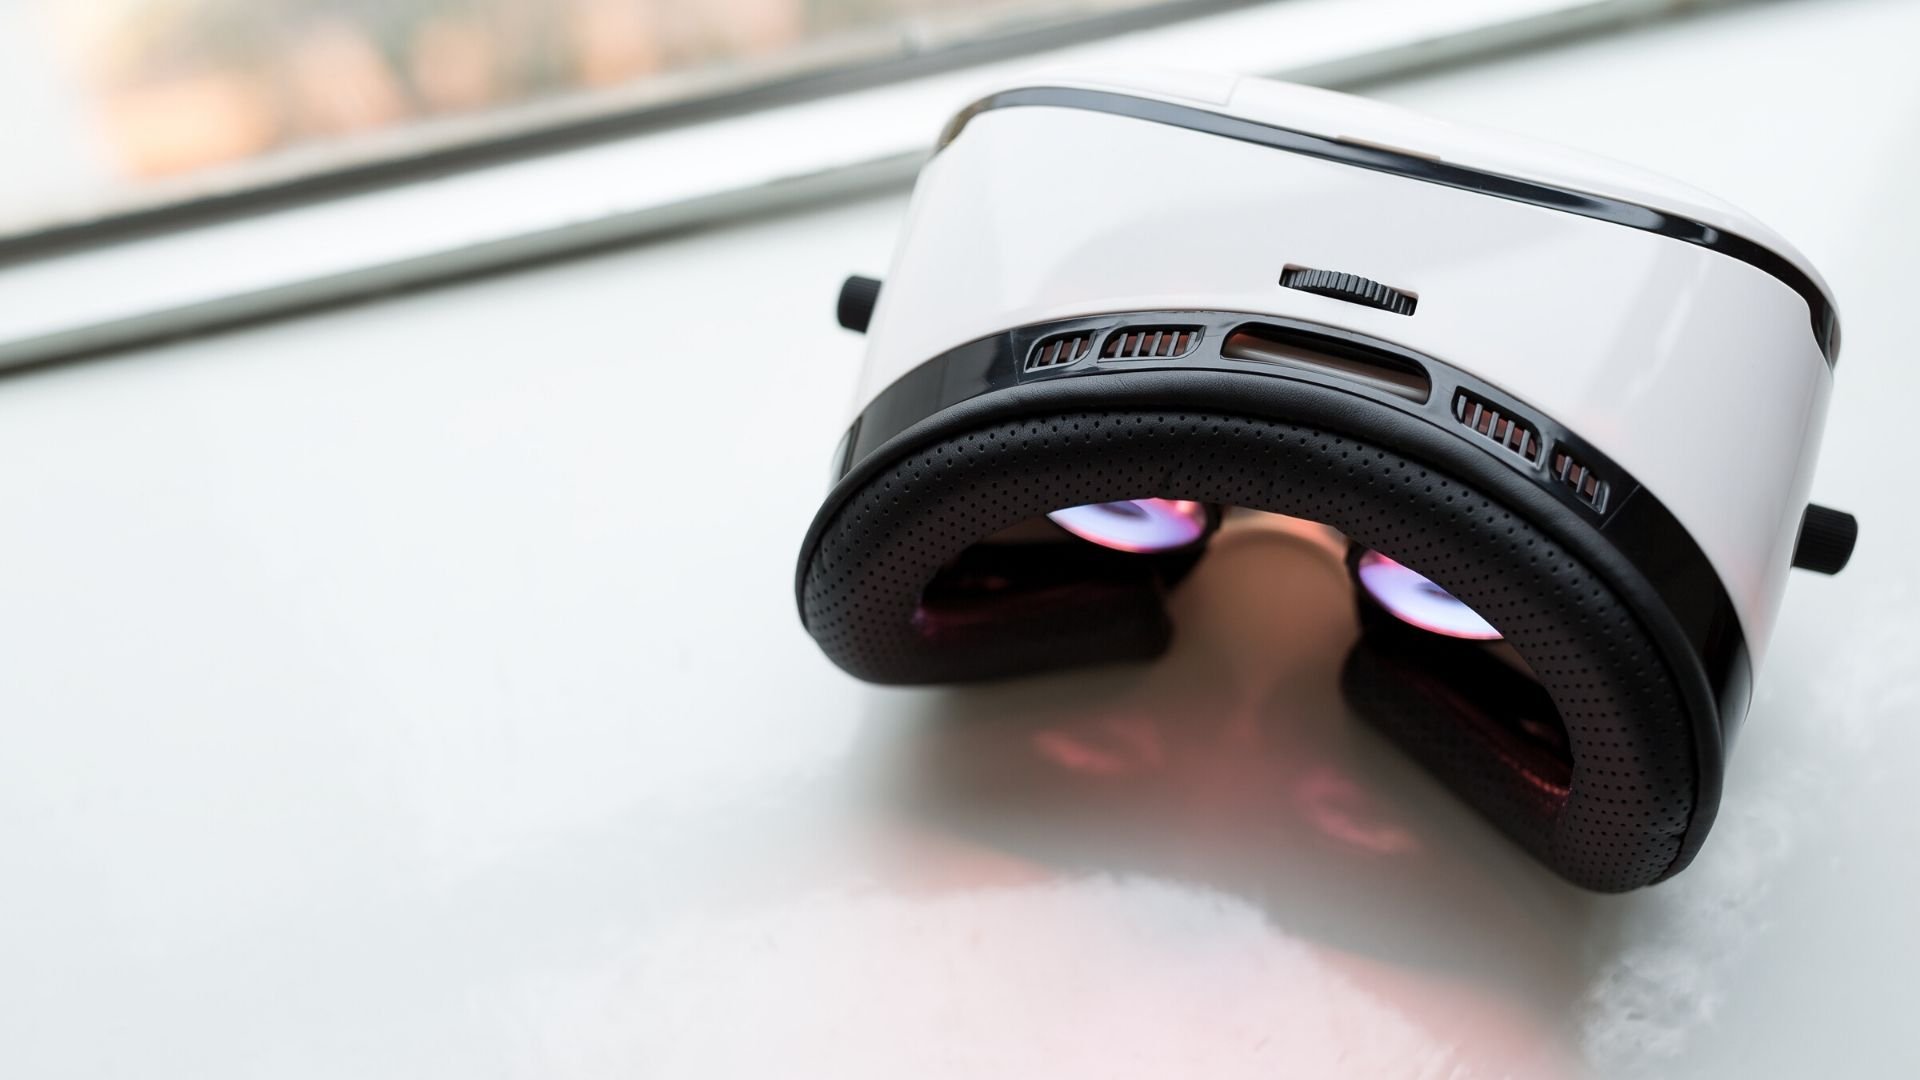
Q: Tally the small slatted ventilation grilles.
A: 4